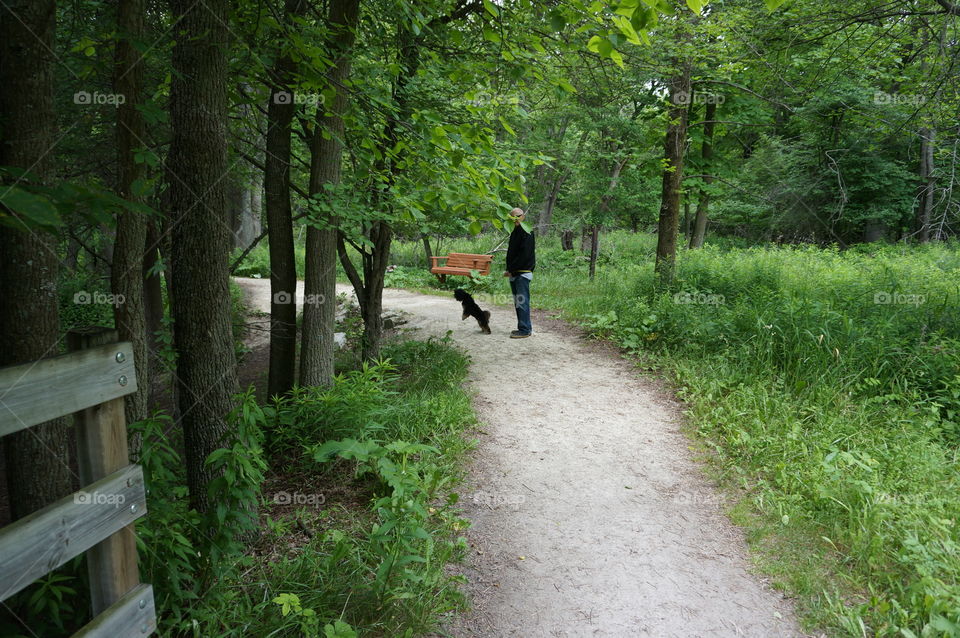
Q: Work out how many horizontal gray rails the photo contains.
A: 3